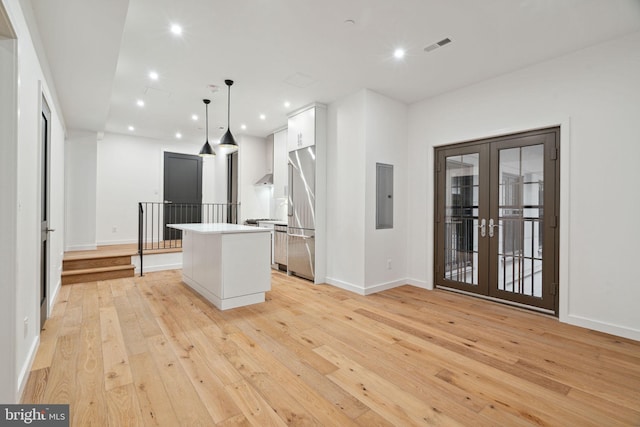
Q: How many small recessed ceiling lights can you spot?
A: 10